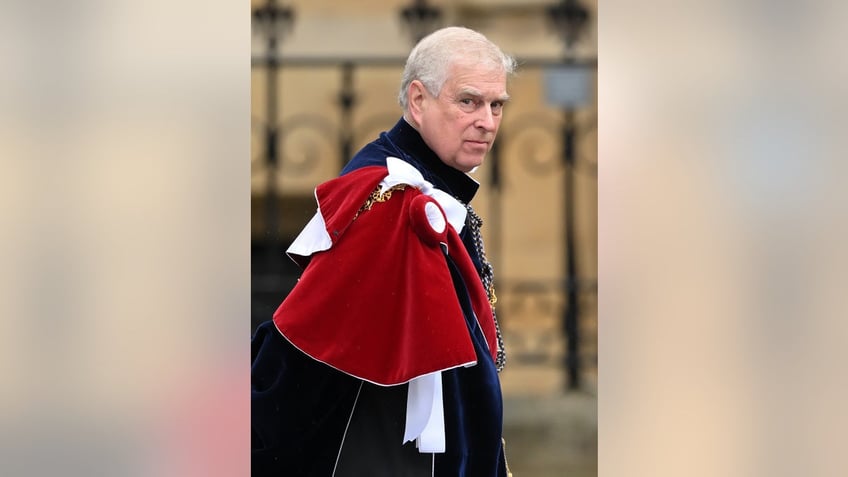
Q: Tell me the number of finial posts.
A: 3